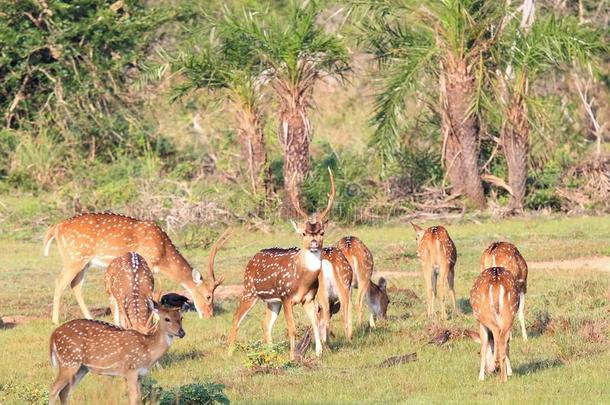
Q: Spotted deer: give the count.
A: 9